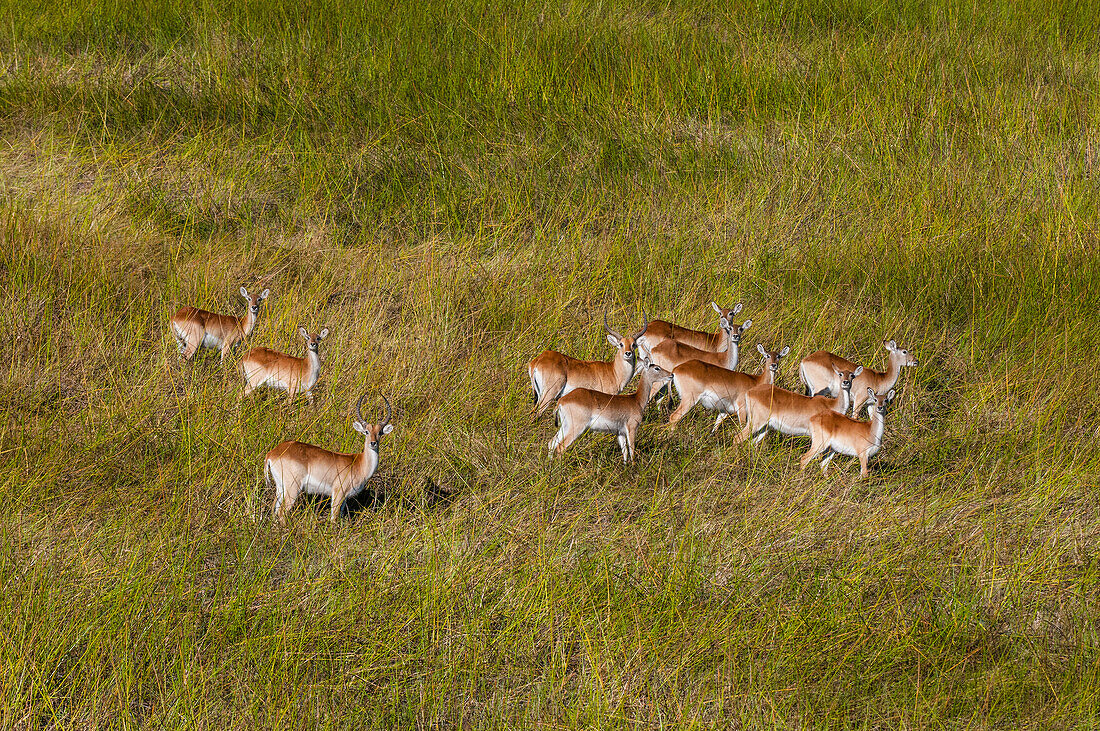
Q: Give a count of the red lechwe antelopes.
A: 11